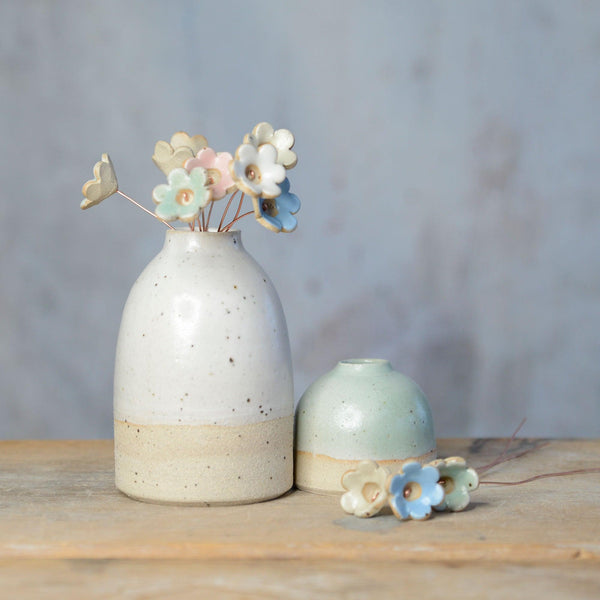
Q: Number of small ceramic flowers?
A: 10